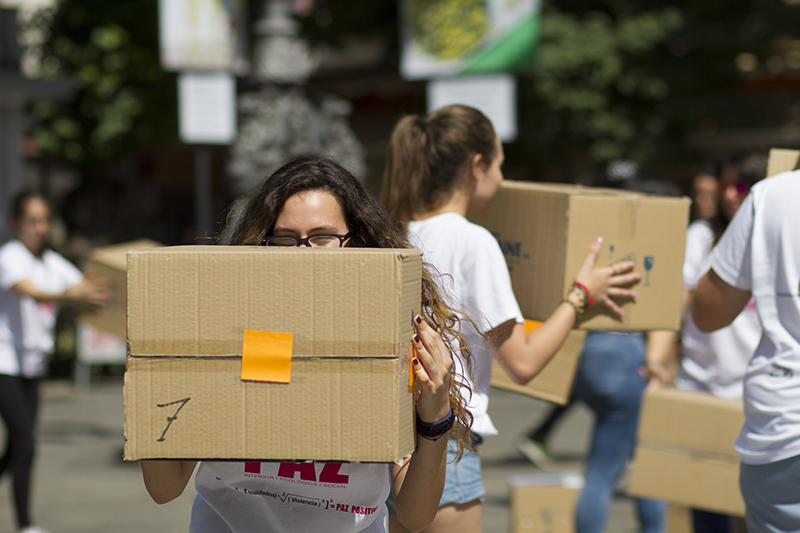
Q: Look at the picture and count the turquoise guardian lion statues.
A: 0